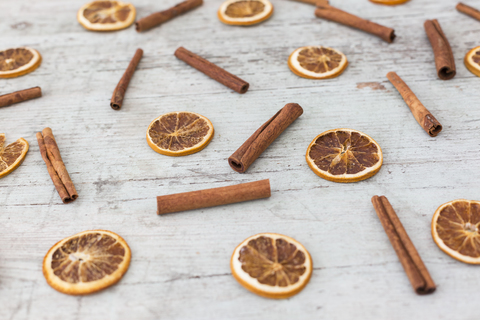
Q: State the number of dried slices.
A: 12